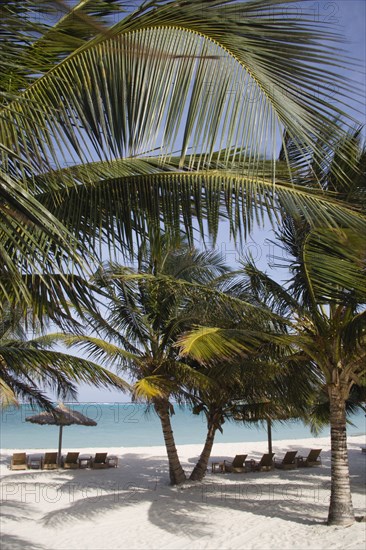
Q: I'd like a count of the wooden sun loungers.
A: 8